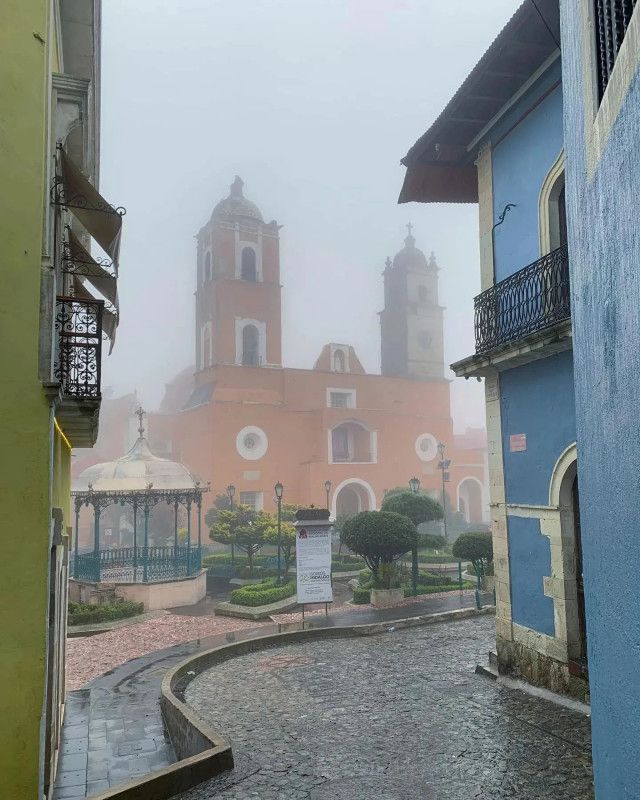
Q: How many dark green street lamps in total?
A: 5